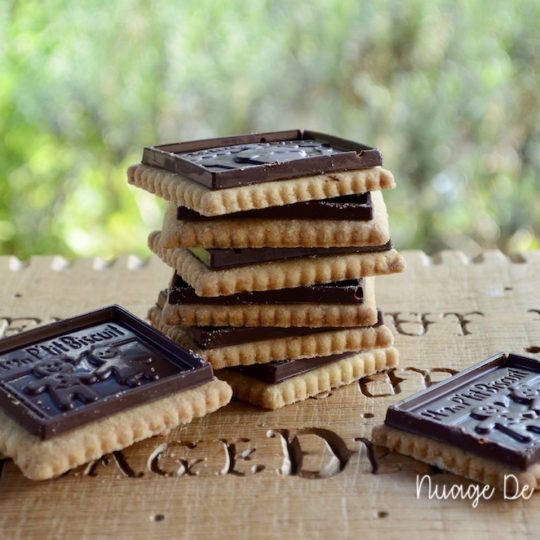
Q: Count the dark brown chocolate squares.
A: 8